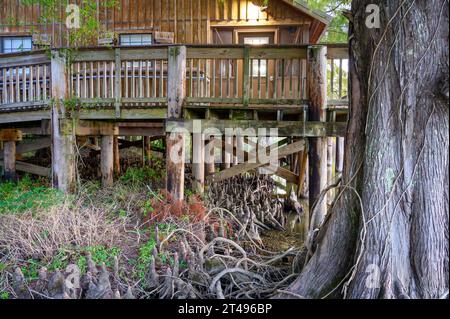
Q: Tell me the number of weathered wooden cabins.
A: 1